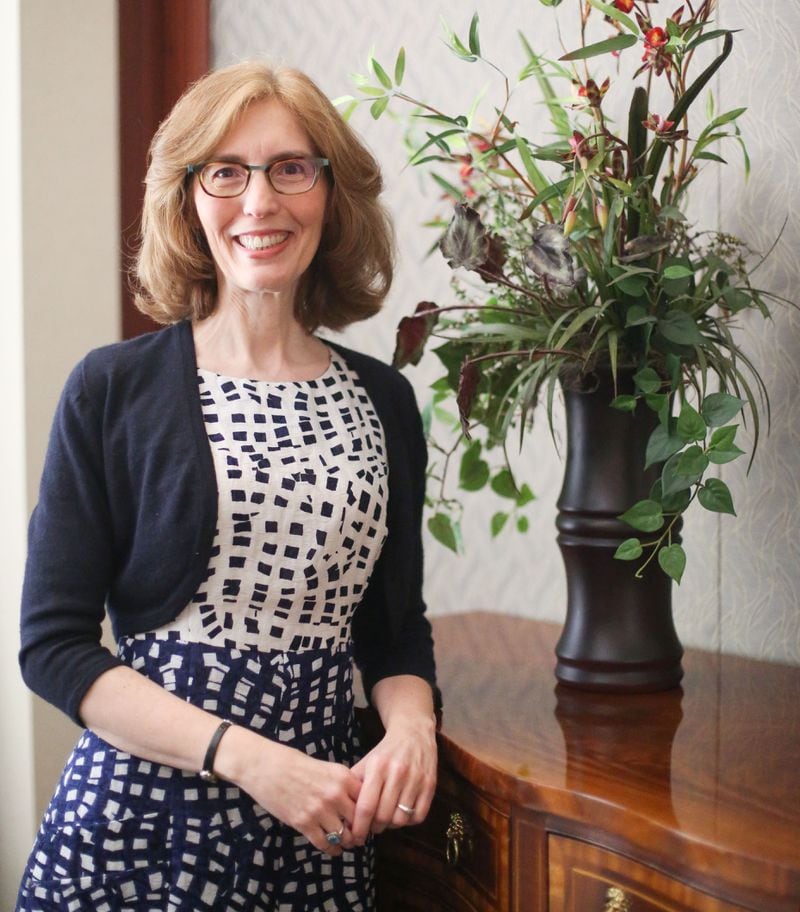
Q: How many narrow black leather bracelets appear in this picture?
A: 1